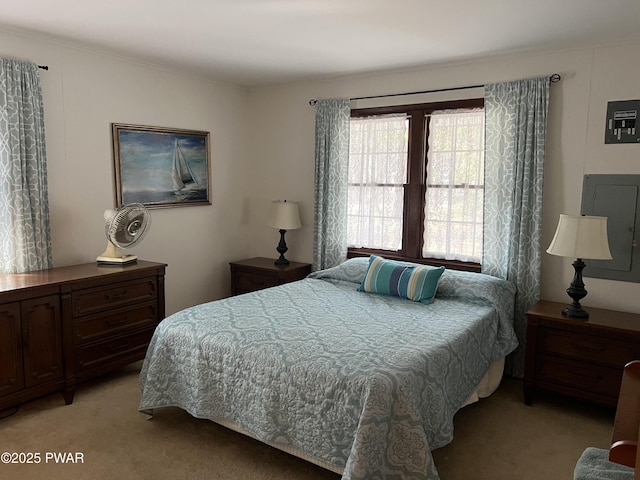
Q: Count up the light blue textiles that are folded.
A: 1